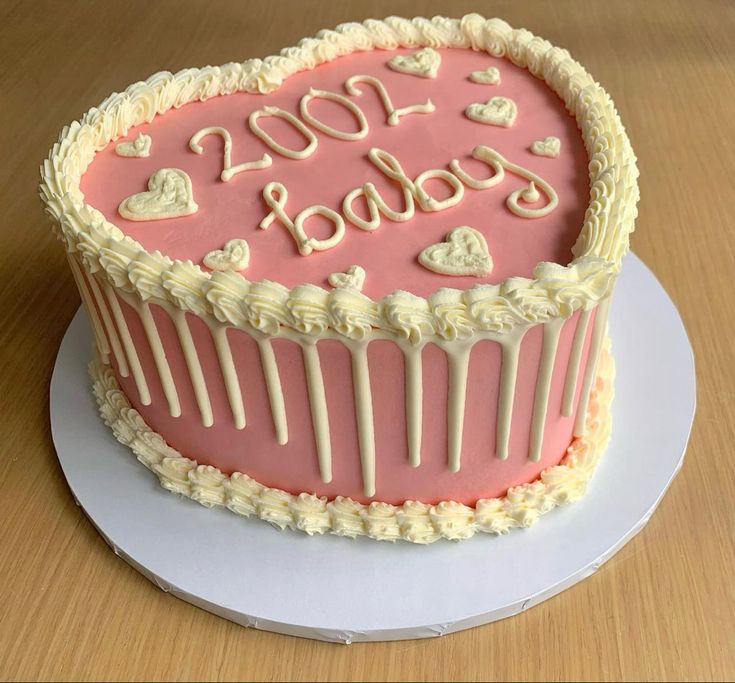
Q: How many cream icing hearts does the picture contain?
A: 9